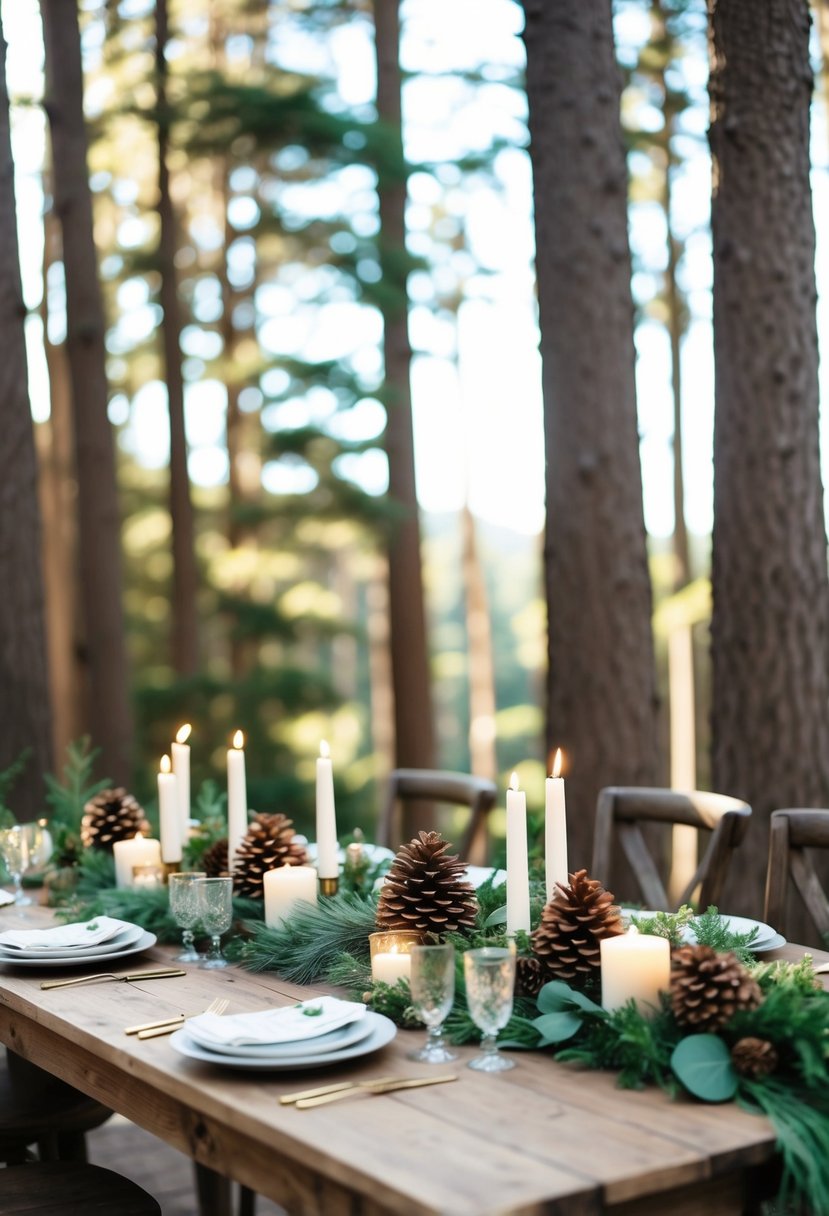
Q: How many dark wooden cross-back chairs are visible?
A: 3